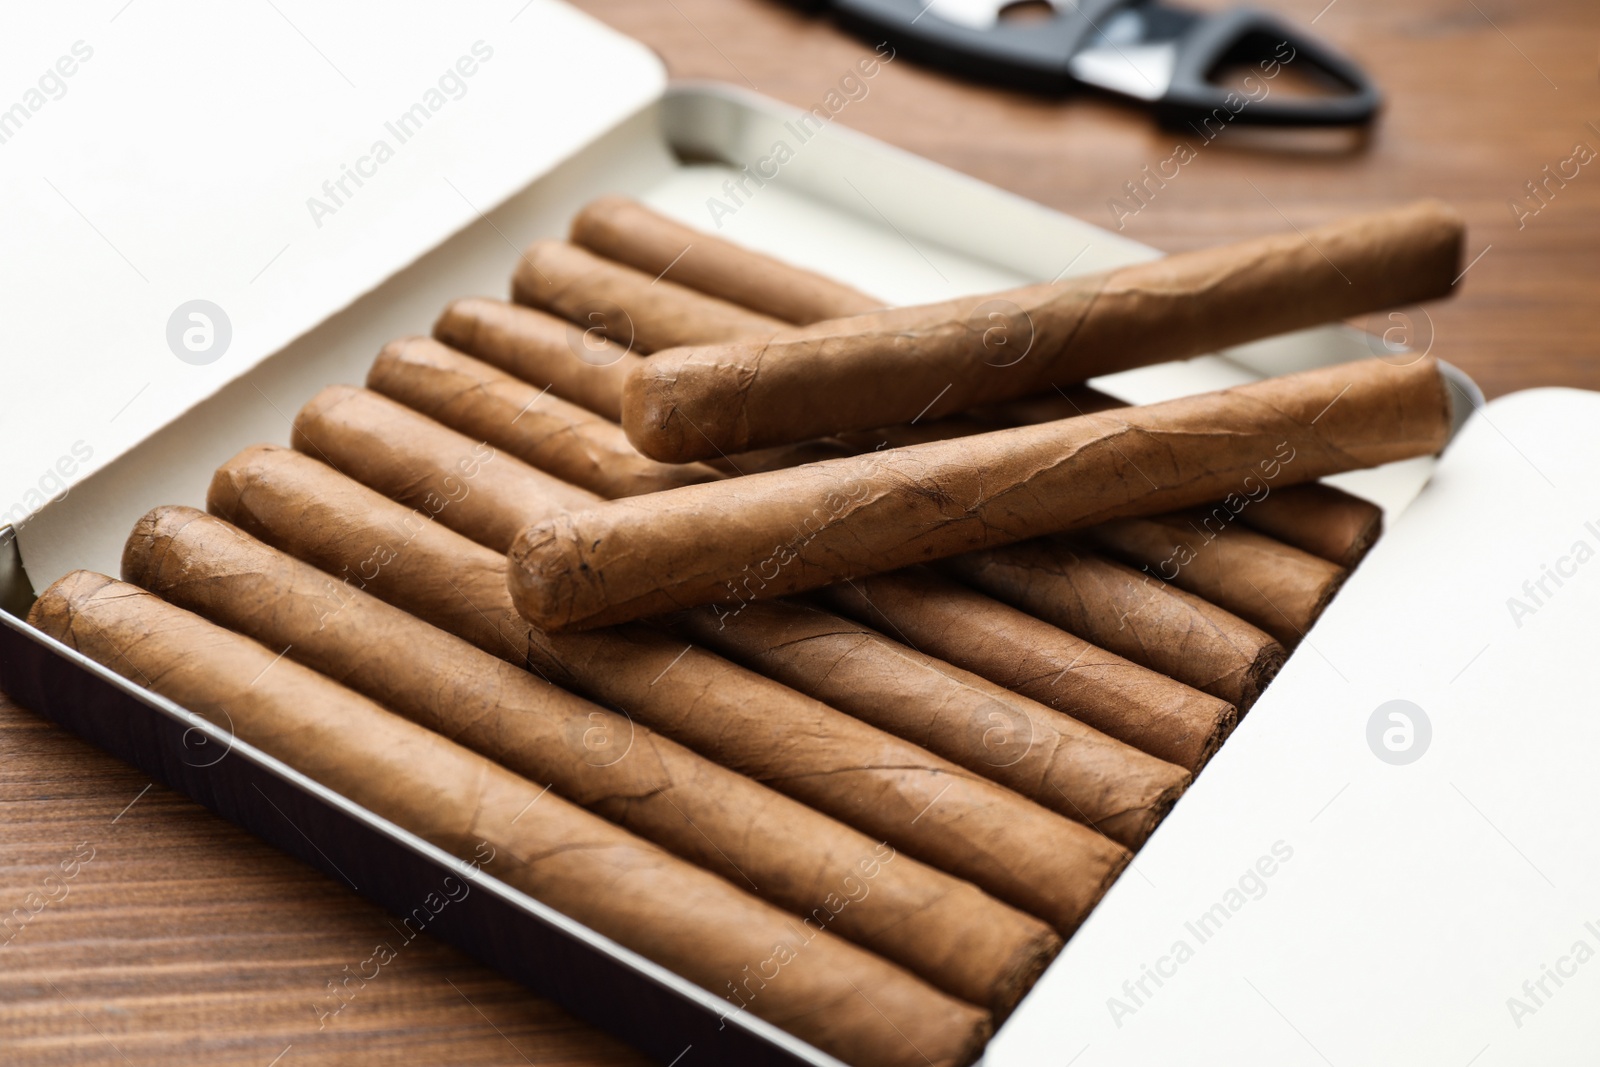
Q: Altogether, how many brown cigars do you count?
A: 10